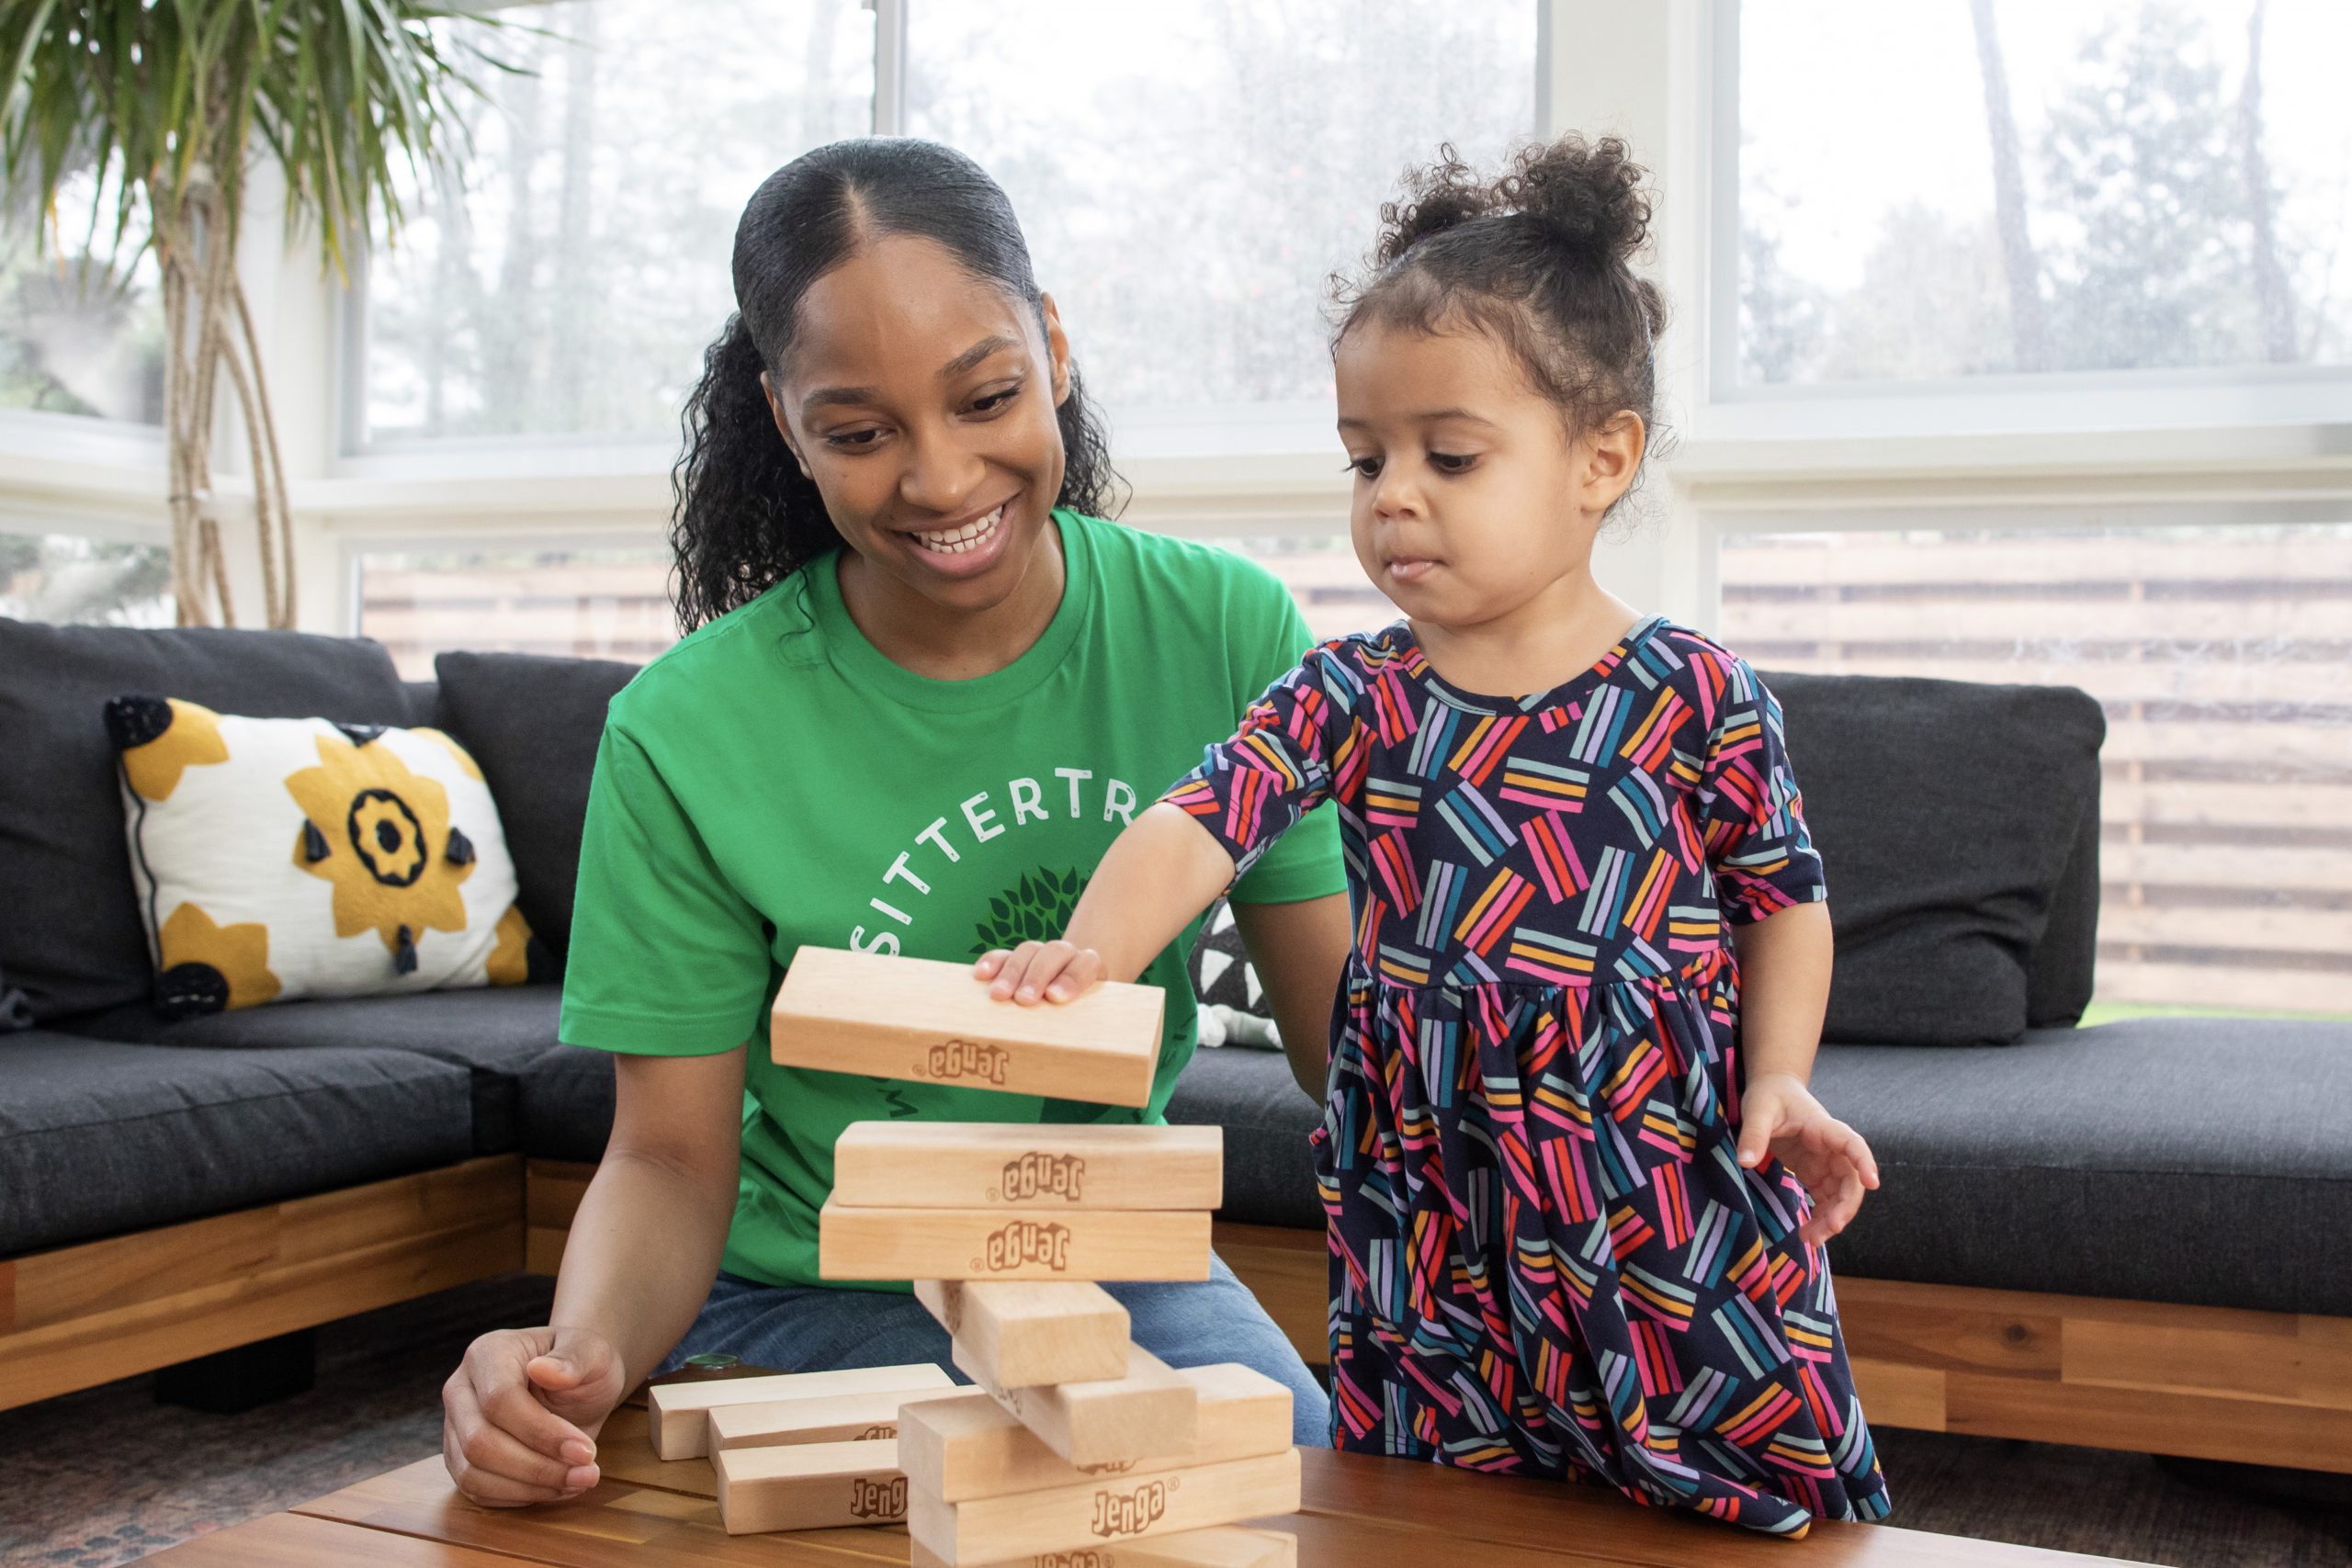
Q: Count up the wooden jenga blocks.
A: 11